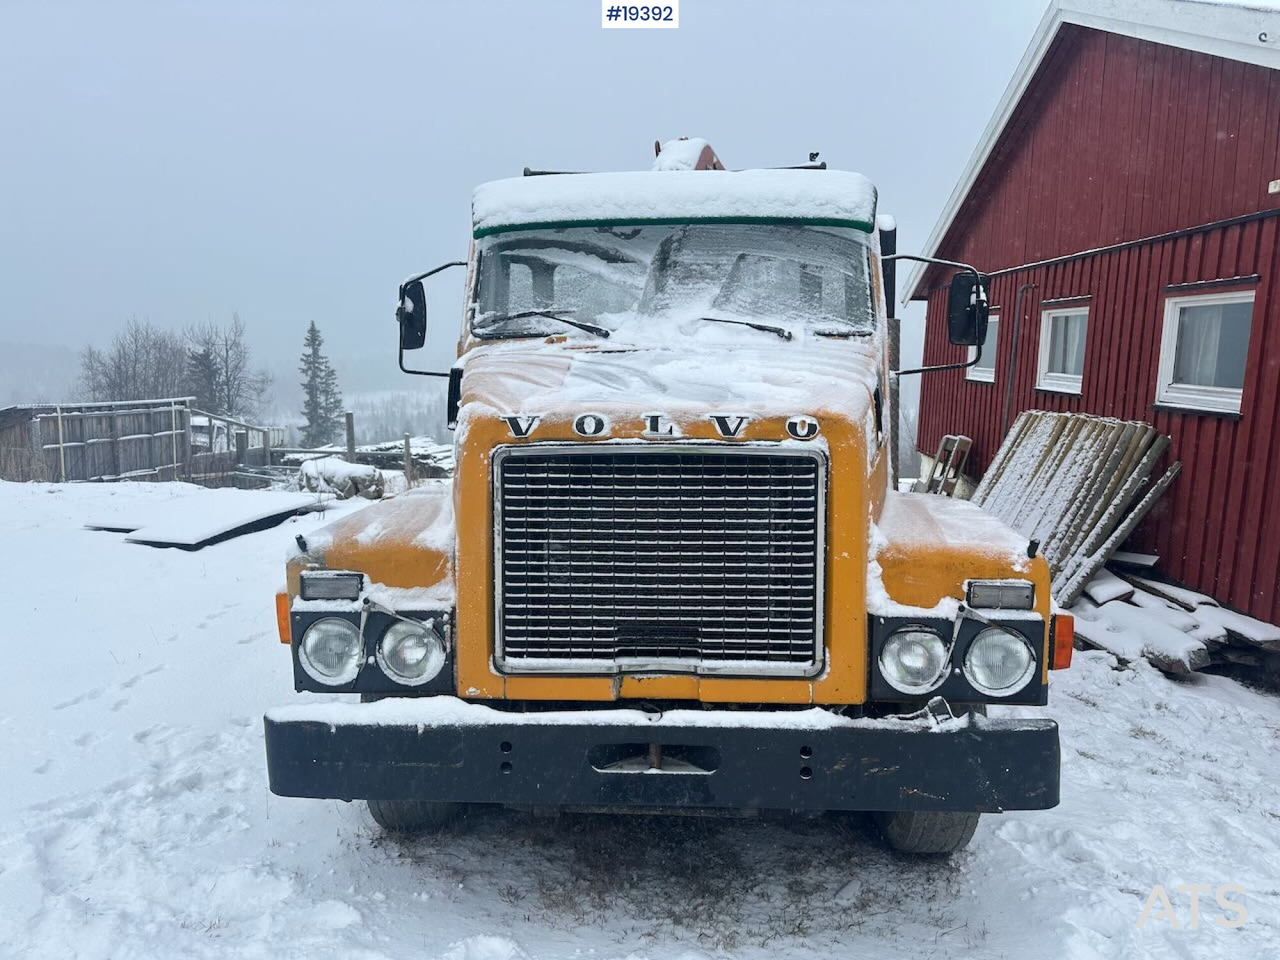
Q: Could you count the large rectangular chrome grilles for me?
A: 1